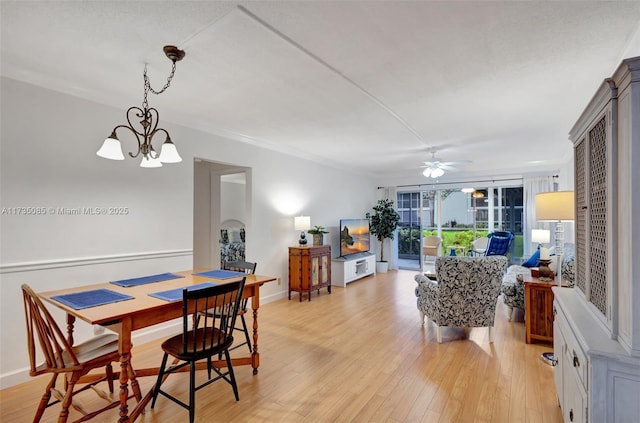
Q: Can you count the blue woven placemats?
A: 4